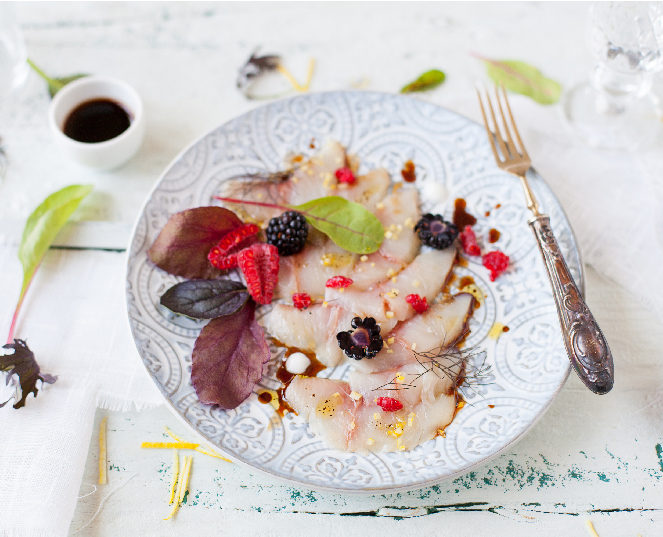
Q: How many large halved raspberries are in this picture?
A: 2